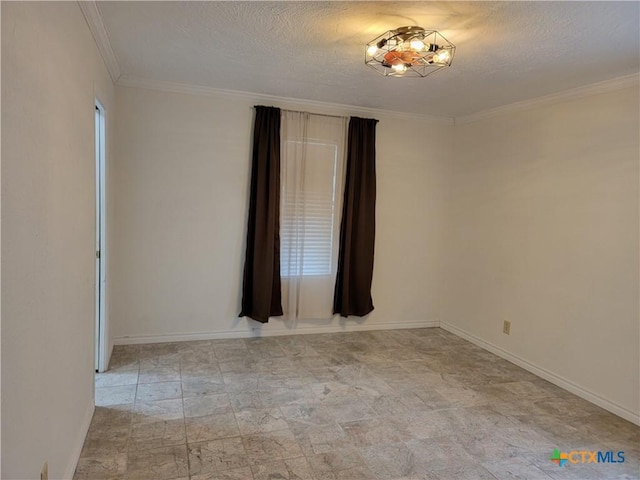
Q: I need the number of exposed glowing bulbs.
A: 4